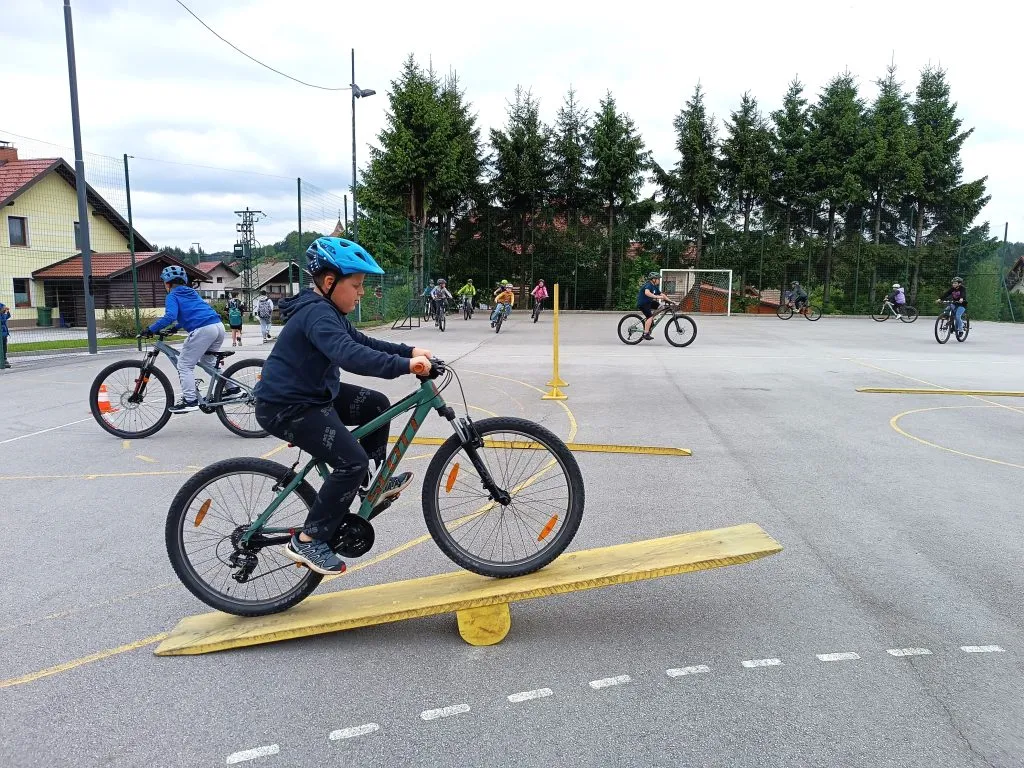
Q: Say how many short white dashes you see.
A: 10